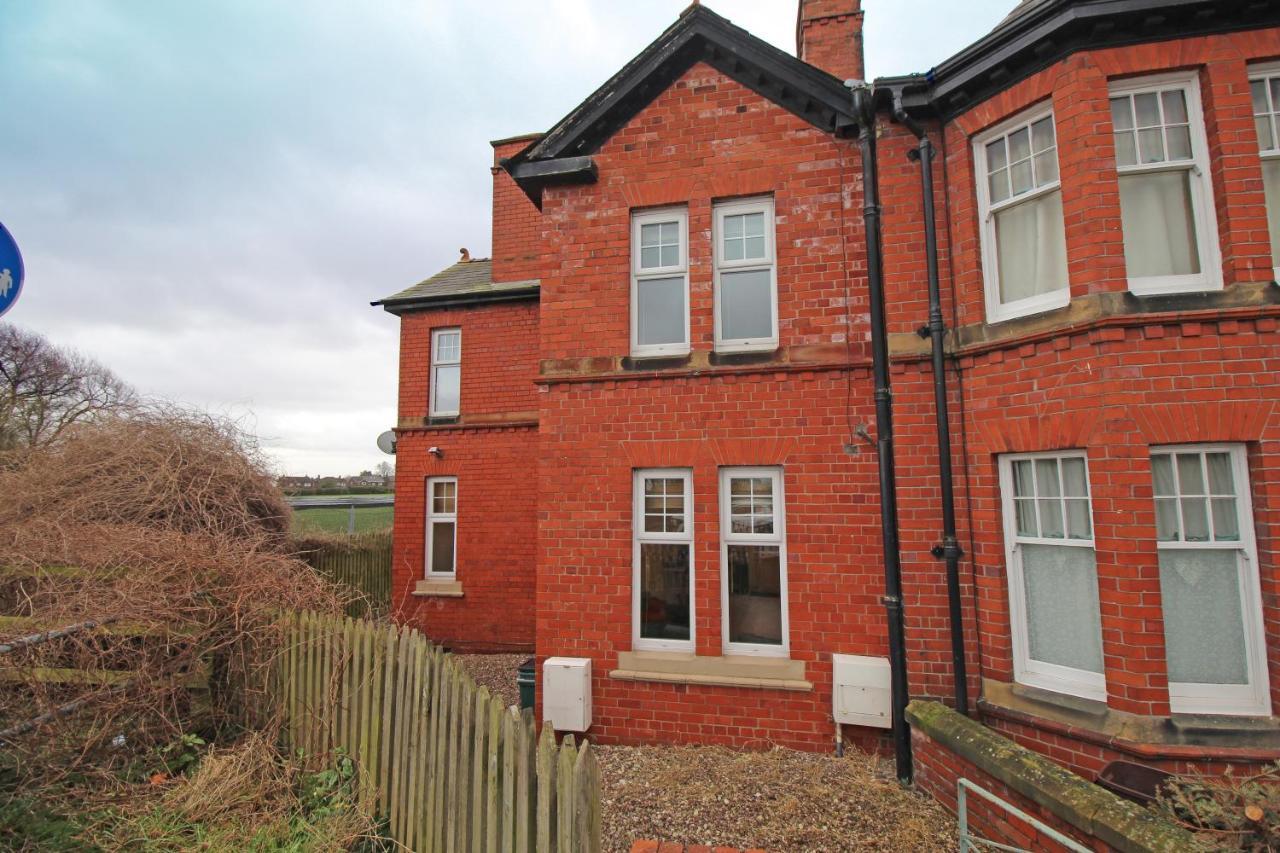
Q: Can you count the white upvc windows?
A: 11